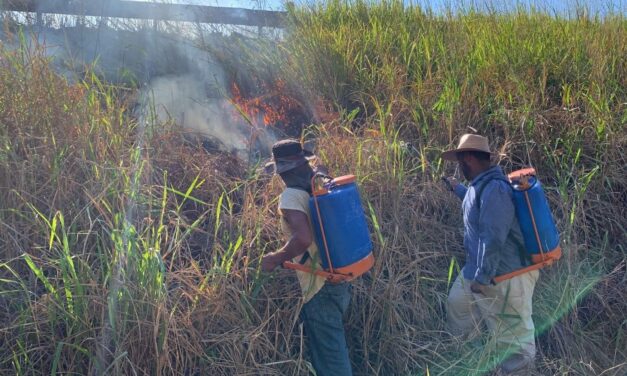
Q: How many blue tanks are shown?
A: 2